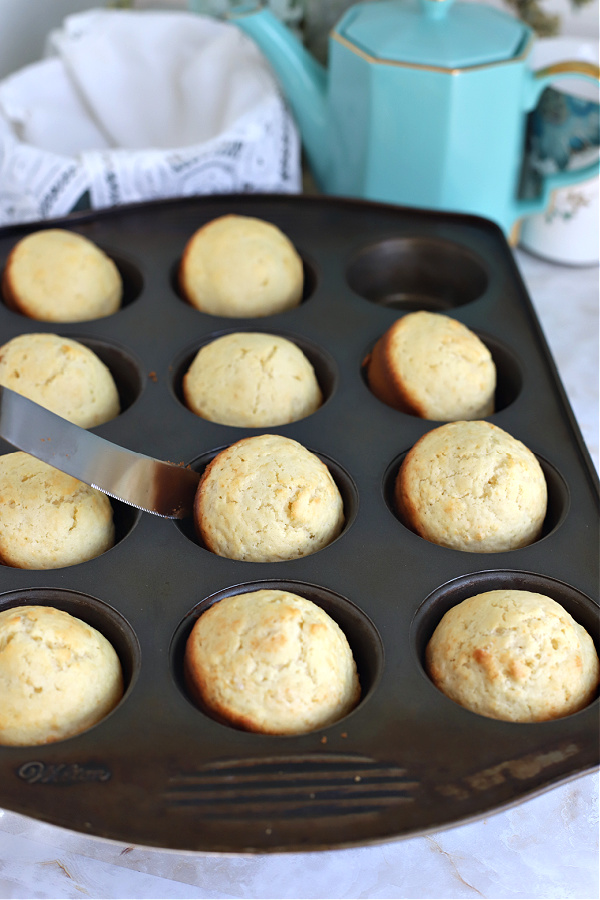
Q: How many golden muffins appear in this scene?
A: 11